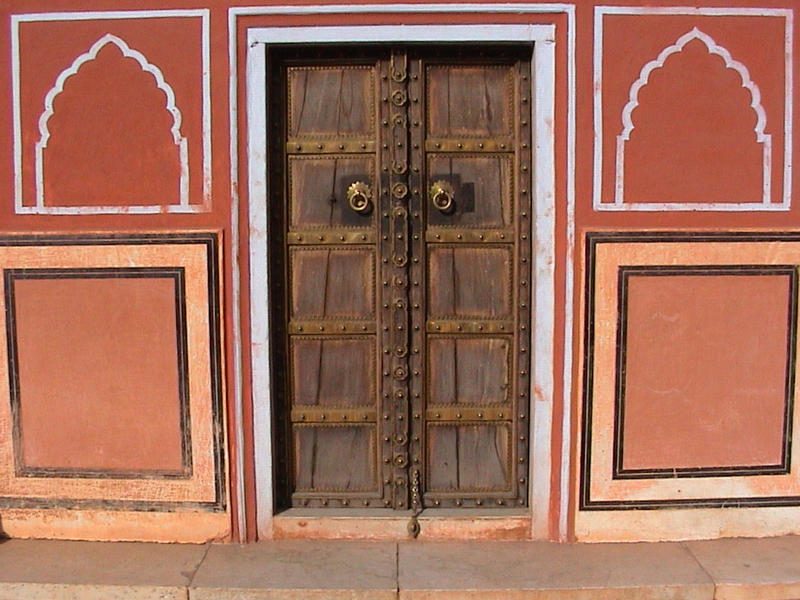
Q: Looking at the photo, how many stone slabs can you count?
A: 4